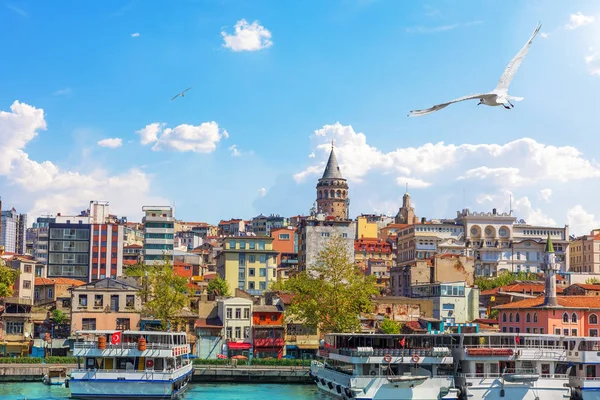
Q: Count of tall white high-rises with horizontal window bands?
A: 1